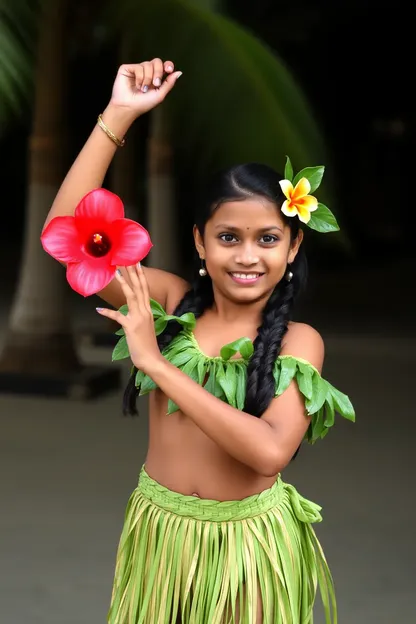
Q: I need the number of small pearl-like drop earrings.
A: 2